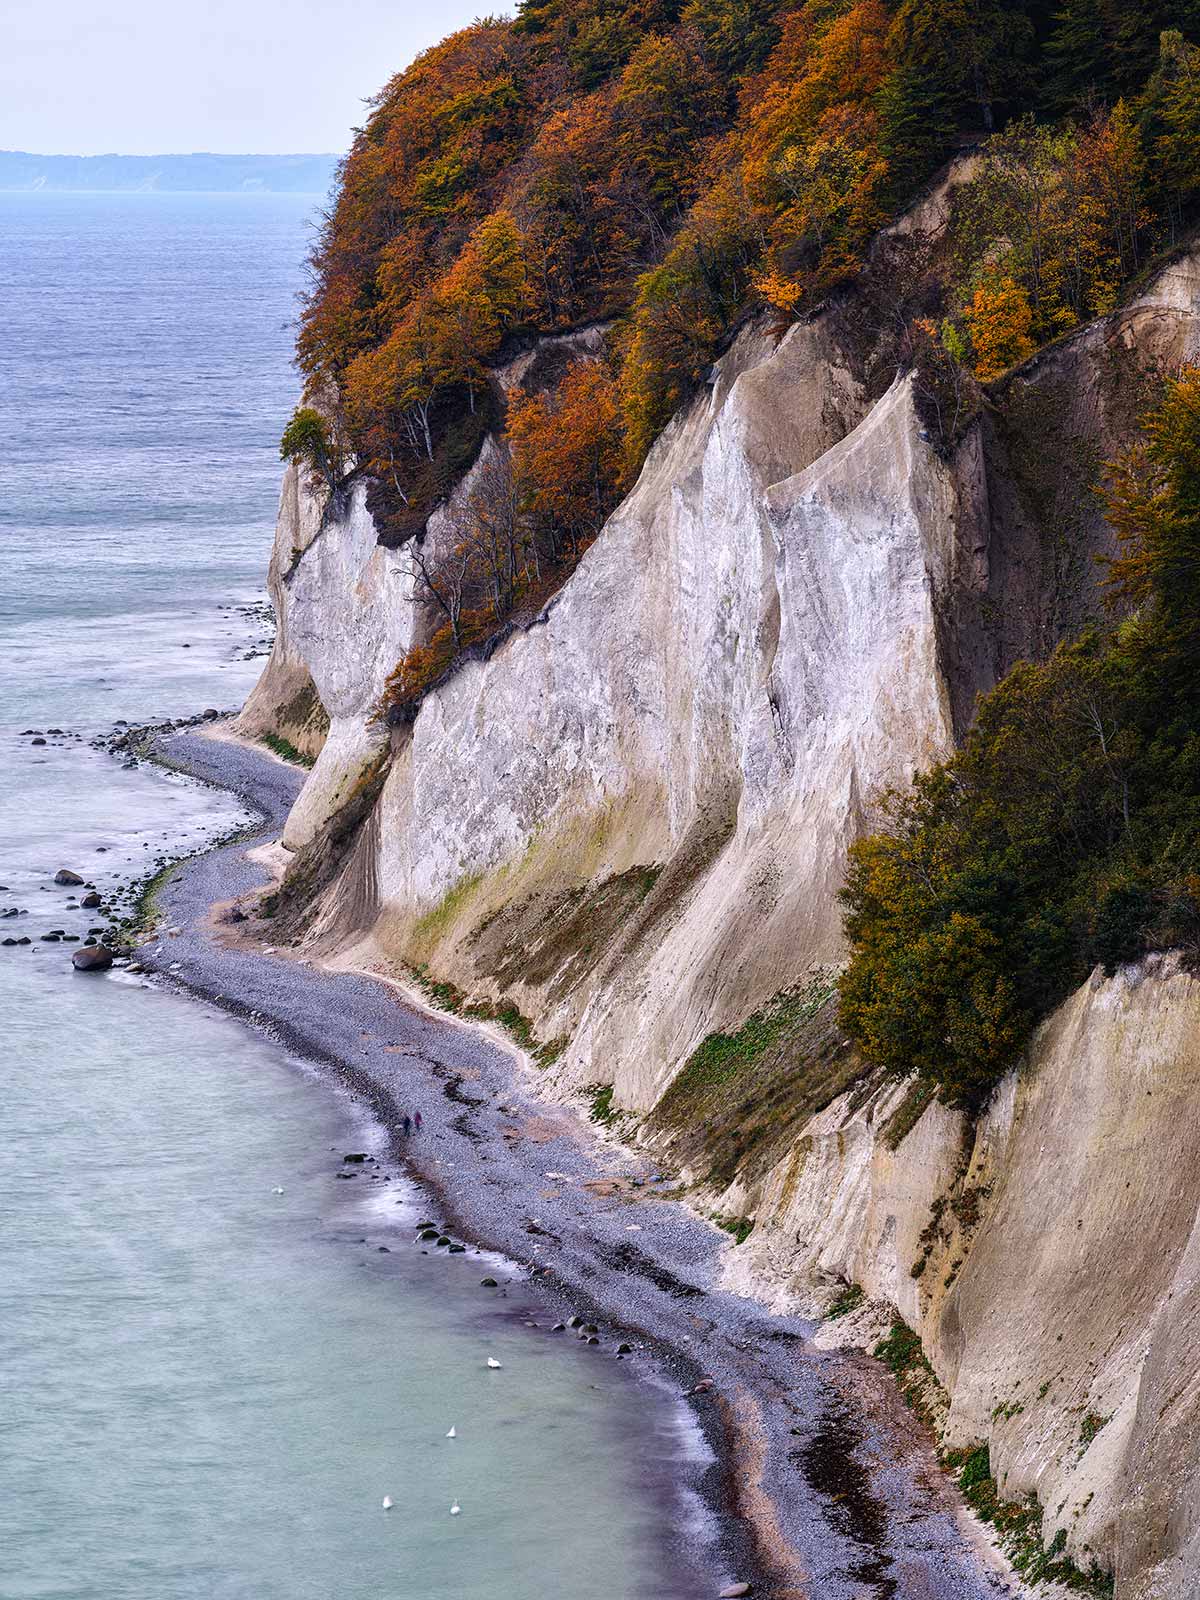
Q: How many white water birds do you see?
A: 5